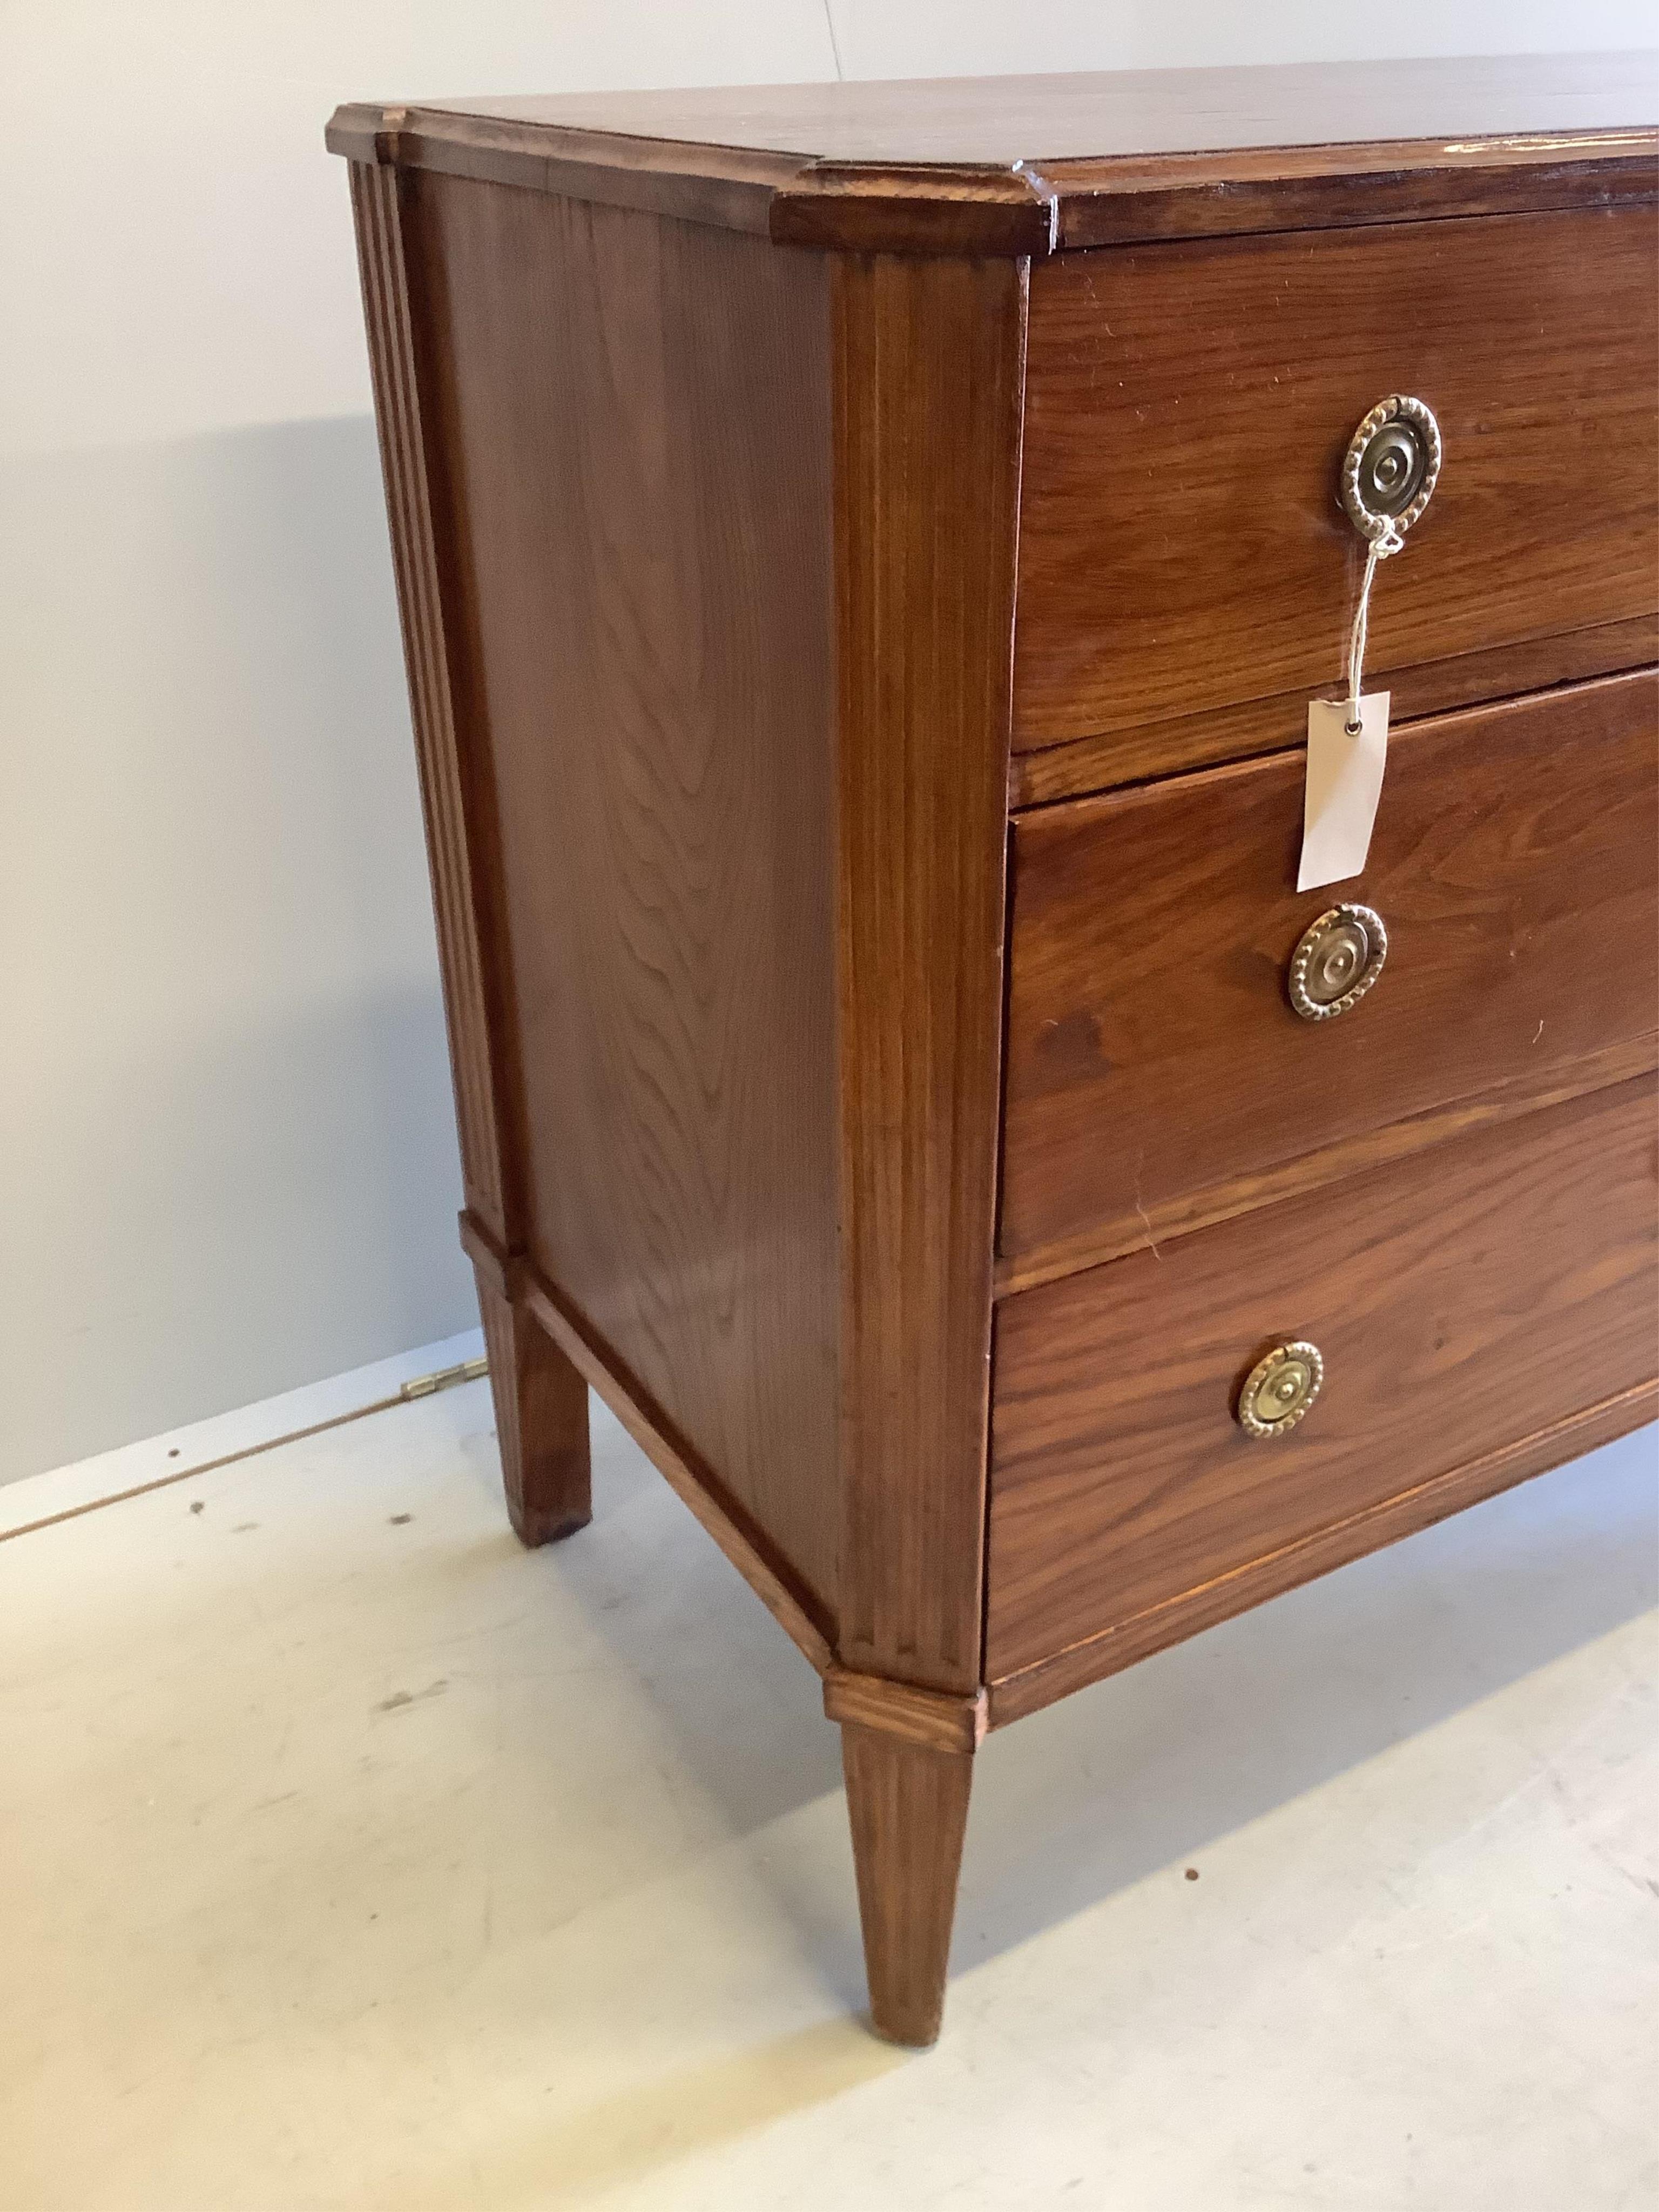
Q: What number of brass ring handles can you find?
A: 3